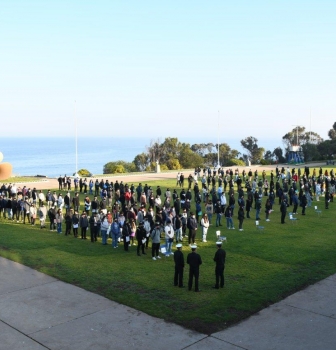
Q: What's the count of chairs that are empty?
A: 5